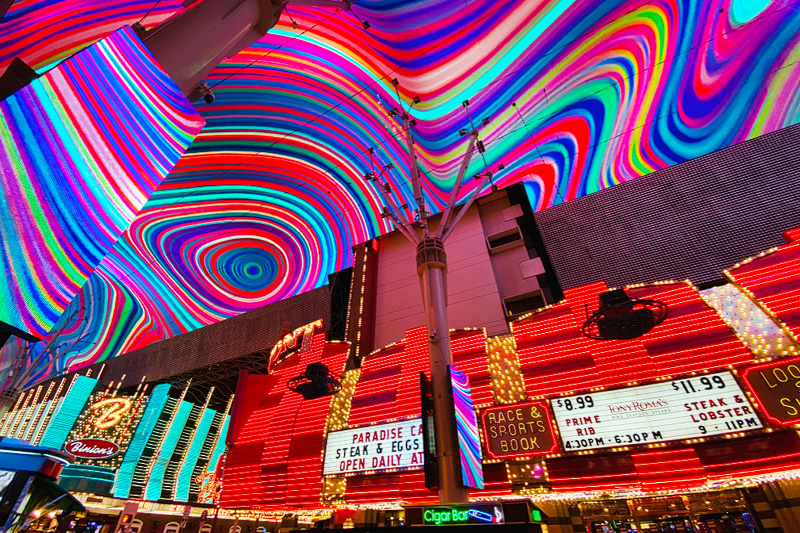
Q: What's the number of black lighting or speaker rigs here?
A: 2